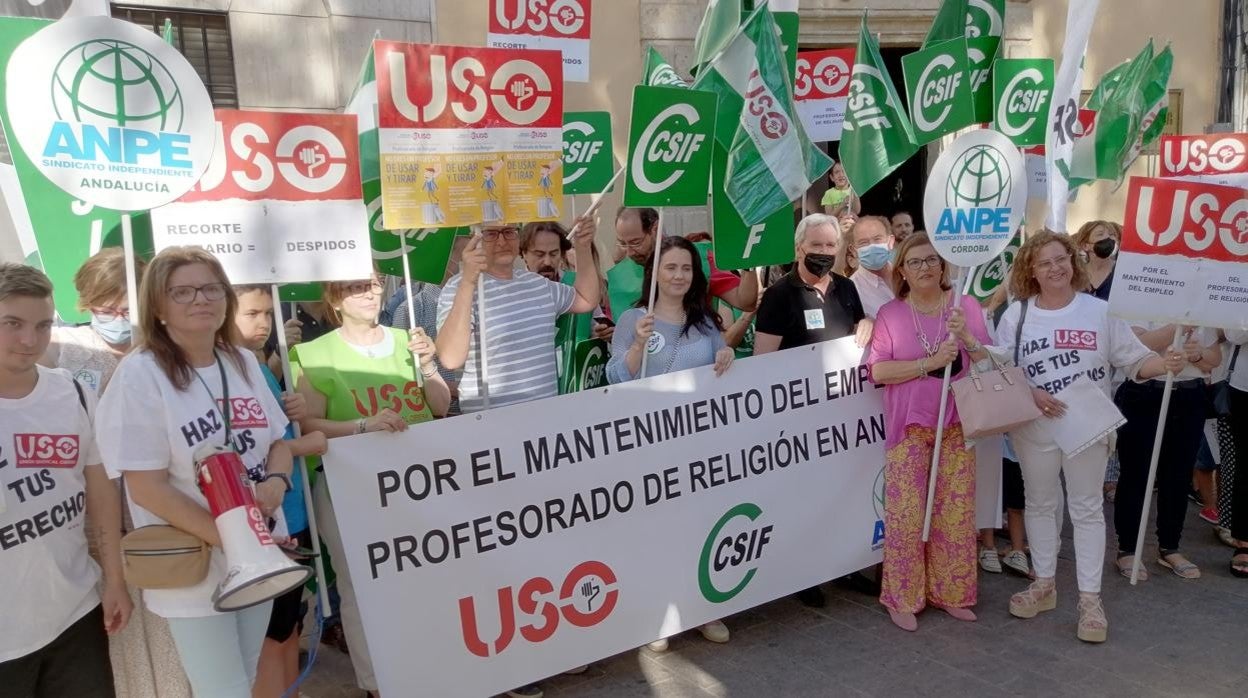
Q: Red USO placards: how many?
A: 6